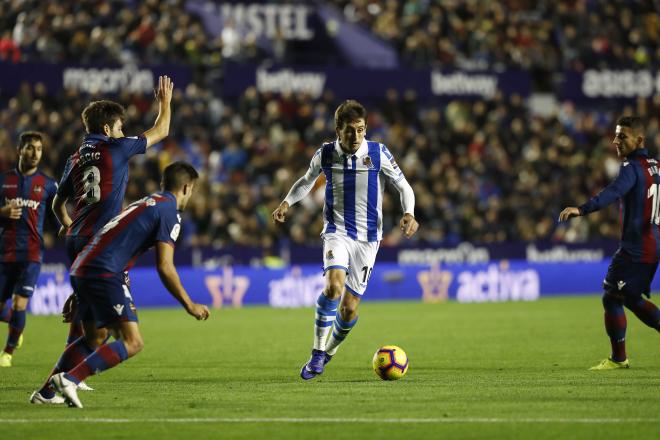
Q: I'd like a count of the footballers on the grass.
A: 5